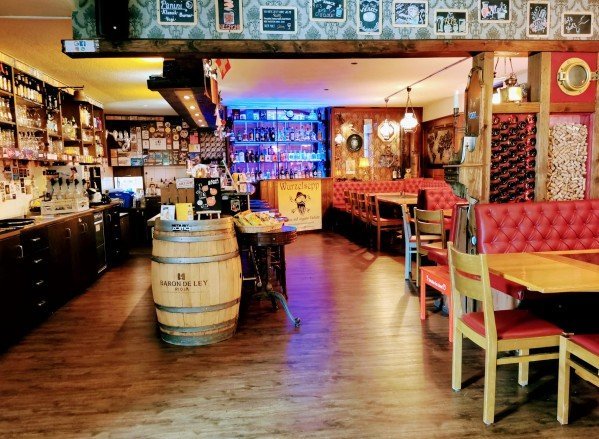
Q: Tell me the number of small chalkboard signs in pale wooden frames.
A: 10